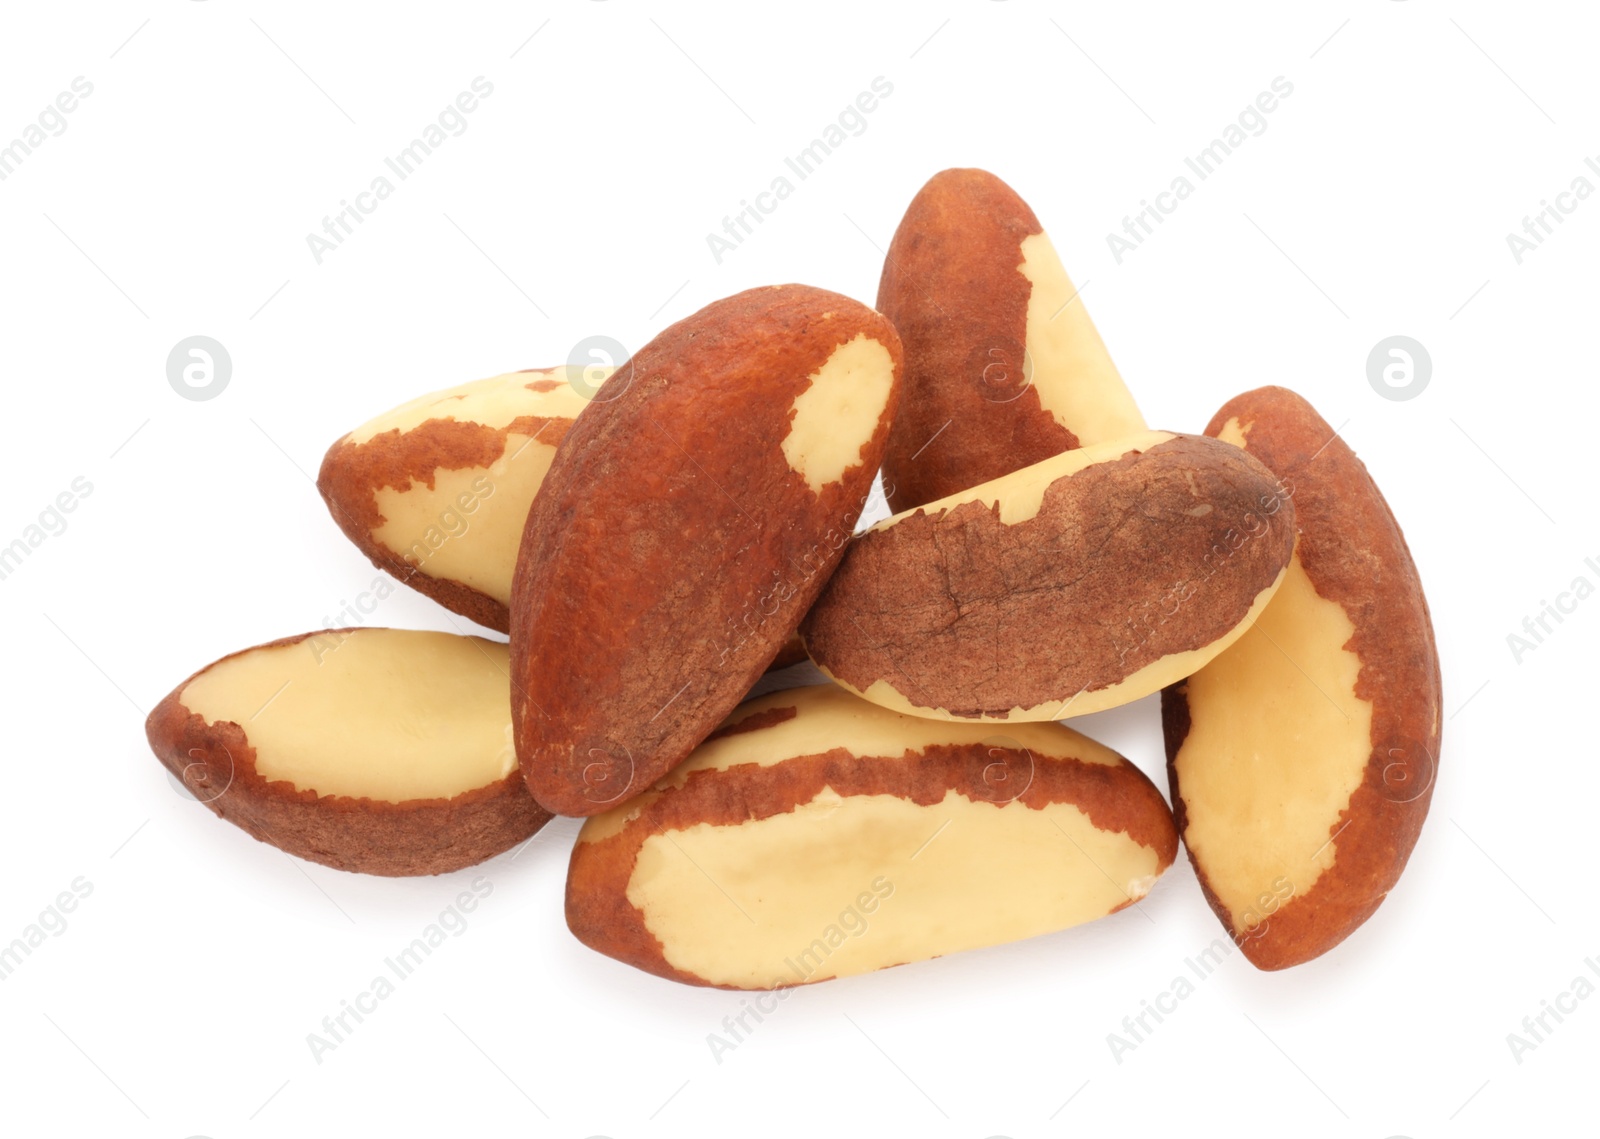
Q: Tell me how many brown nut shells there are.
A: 7